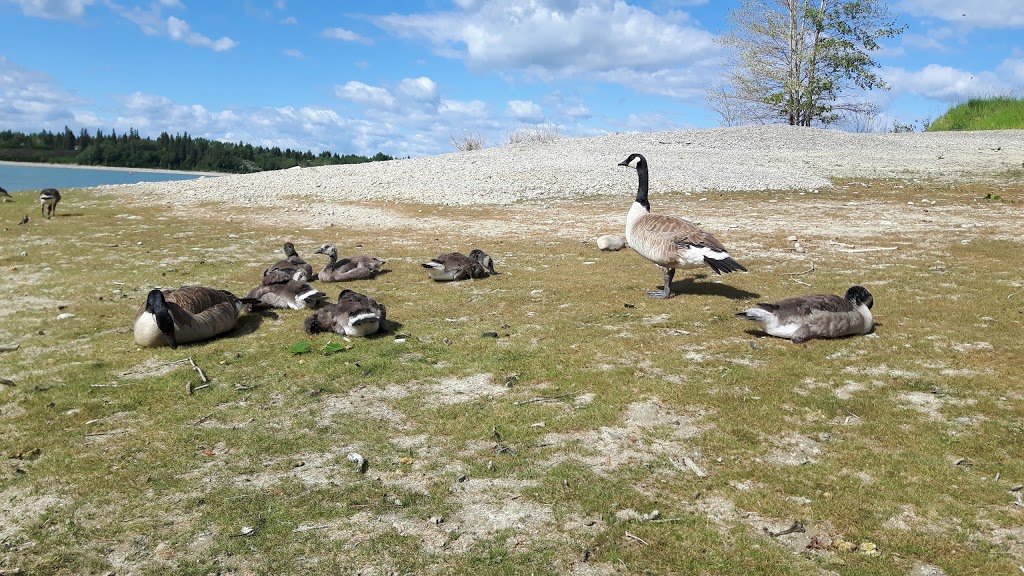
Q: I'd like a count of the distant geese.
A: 2